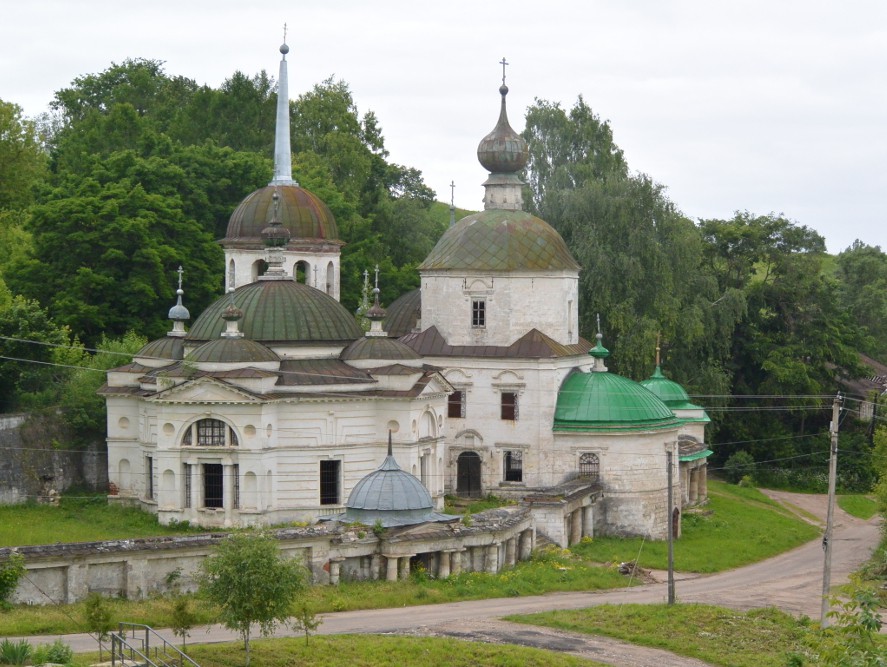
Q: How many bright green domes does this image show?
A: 2